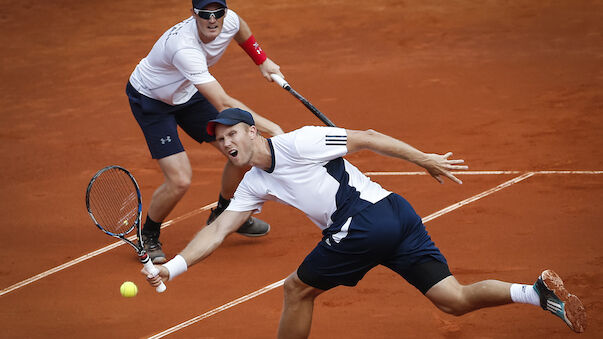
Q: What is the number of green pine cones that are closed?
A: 0